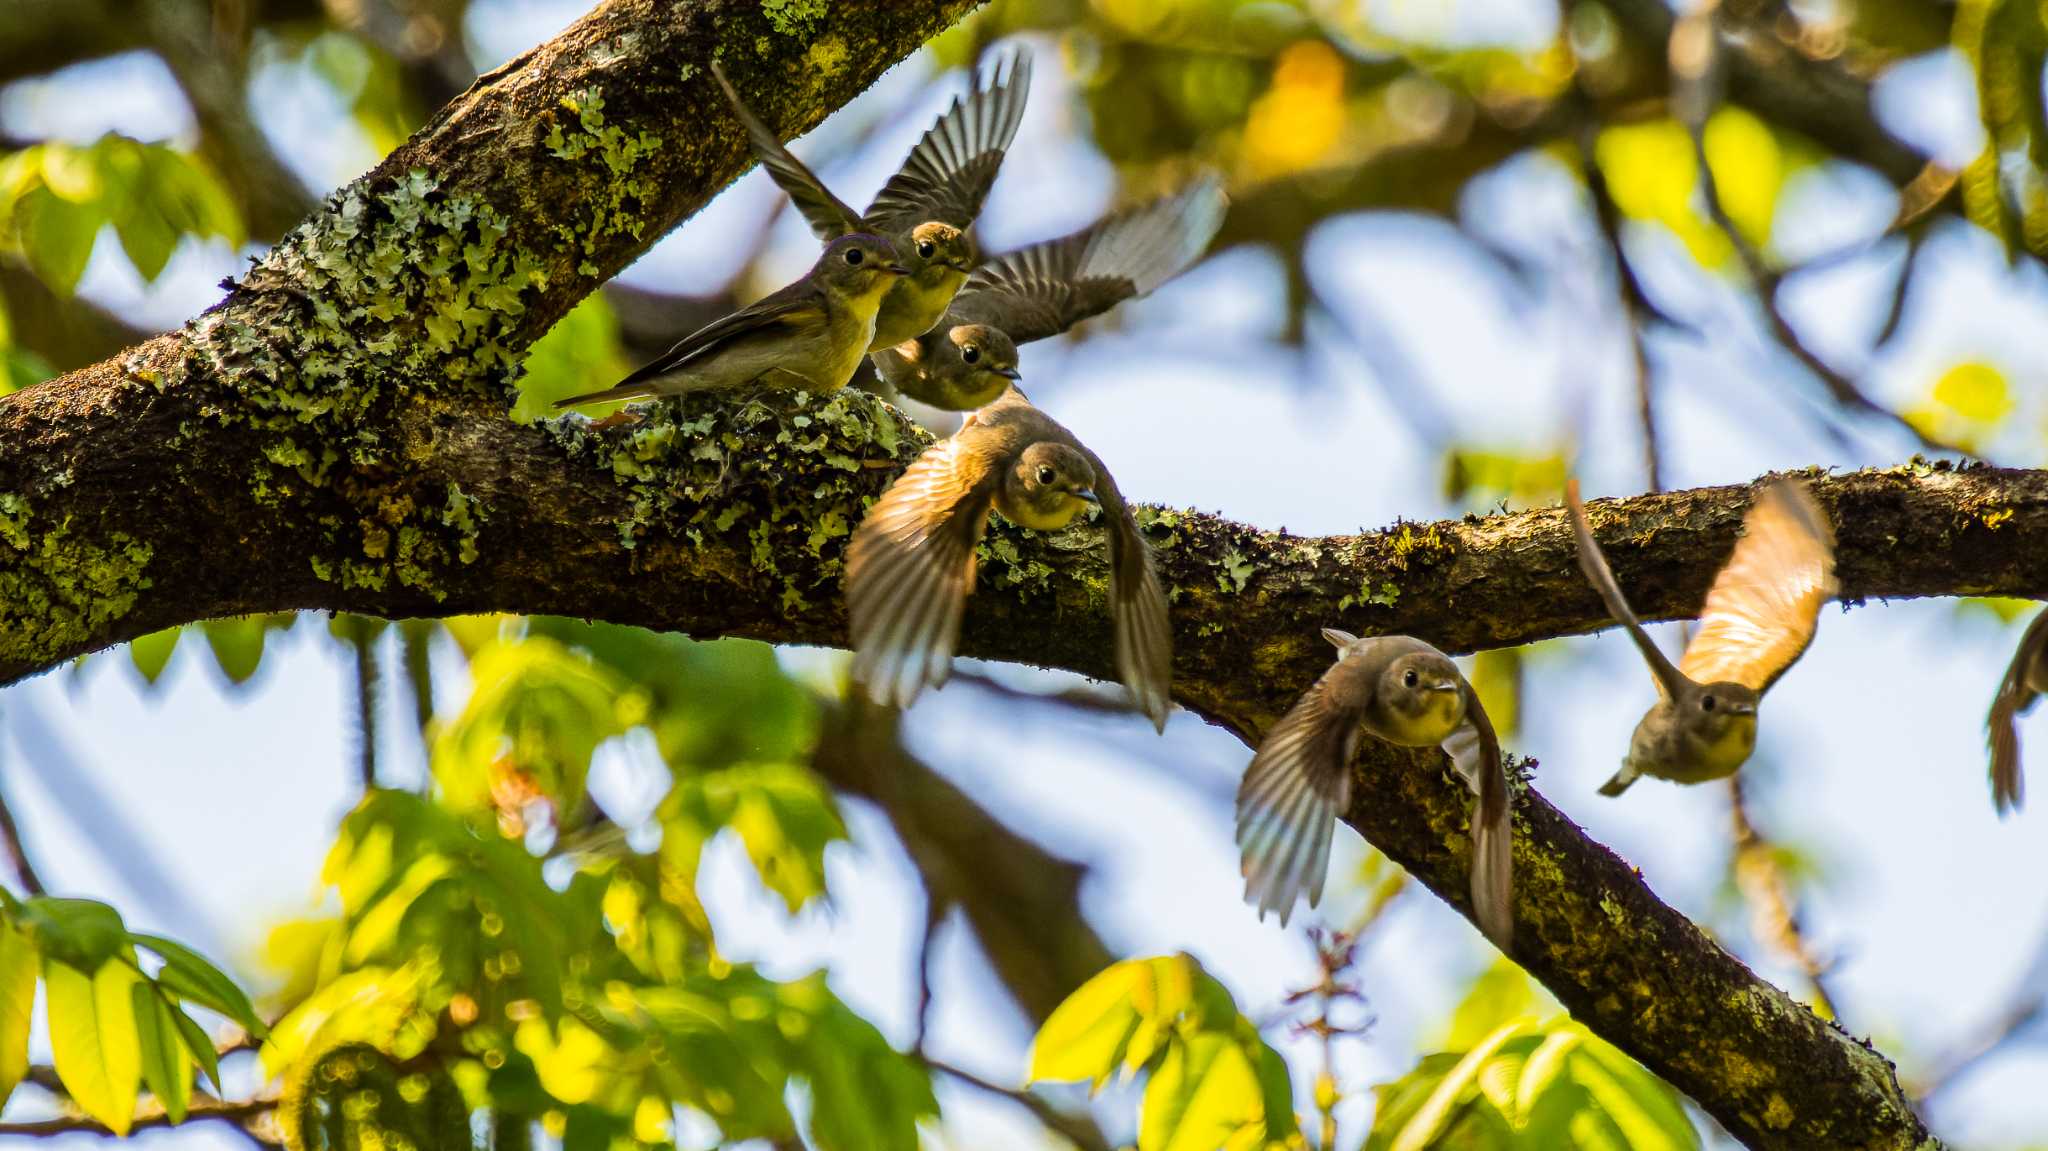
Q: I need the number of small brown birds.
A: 7